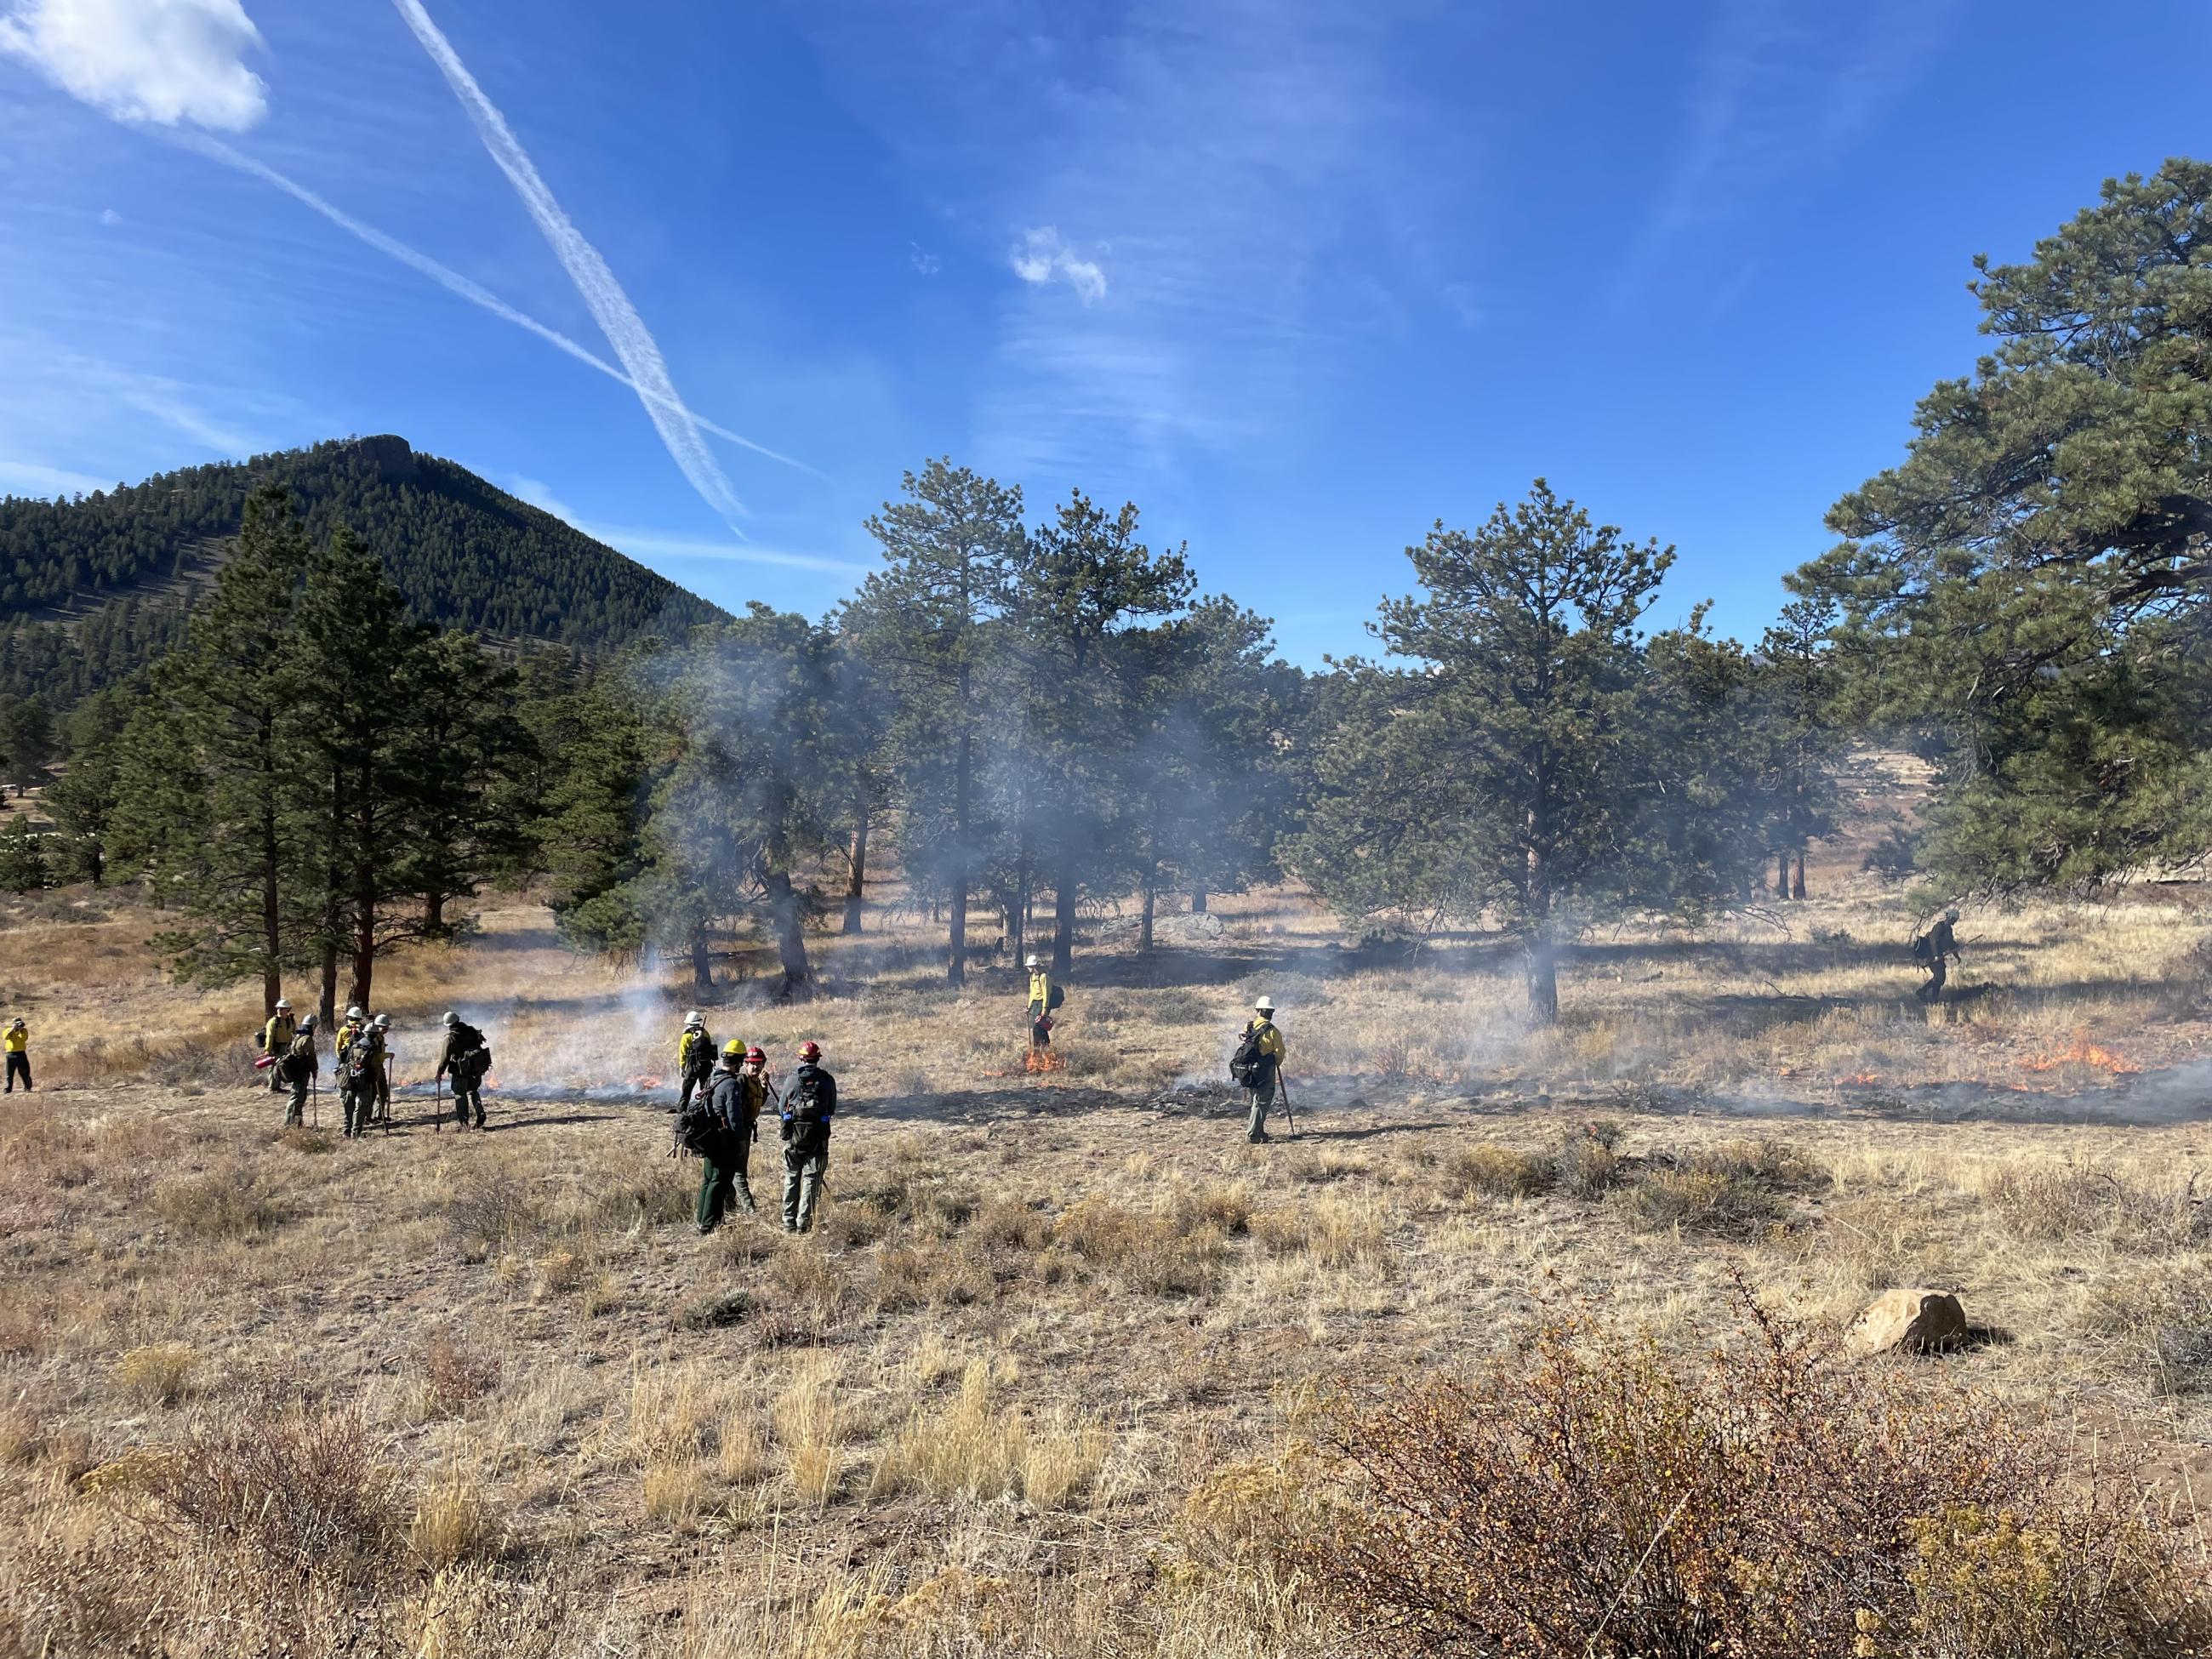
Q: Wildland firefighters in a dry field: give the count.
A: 14